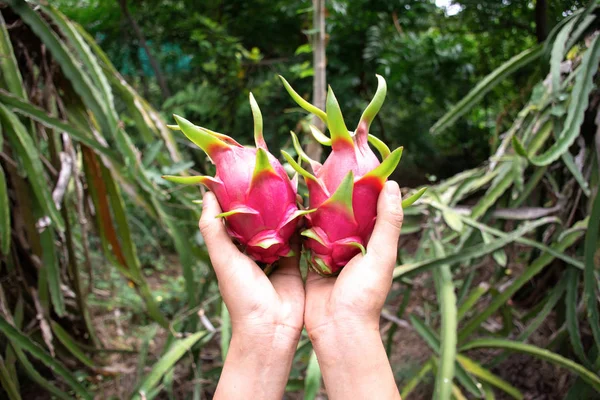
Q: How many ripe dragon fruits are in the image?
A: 2